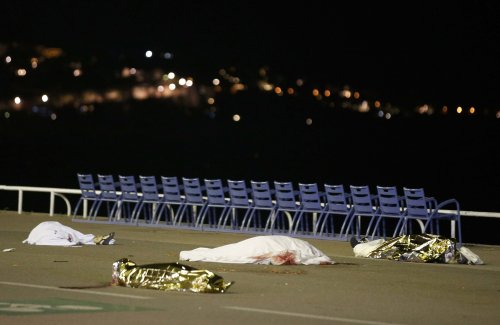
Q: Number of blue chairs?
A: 15